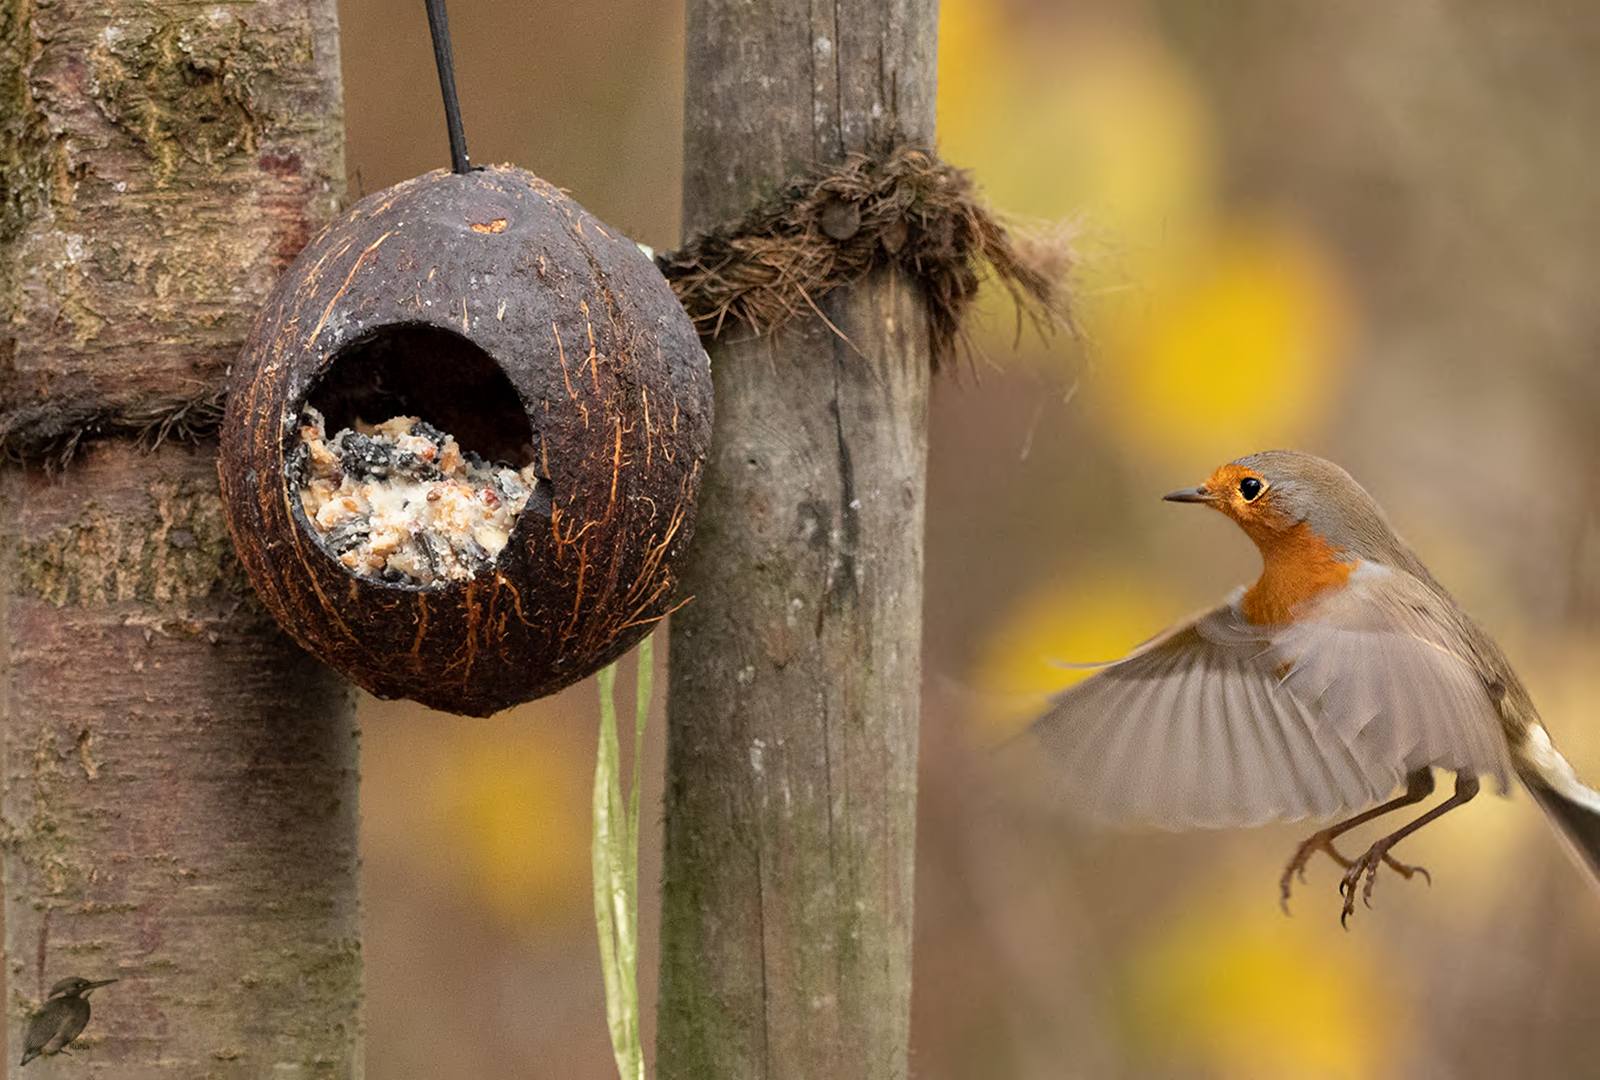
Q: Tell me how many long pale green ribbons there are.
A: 2